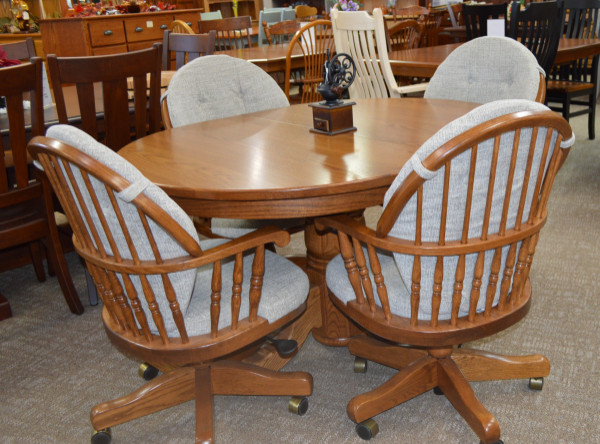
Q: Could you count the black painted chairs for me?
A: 3